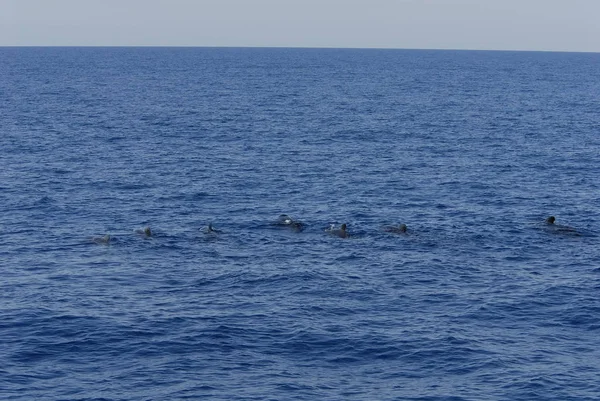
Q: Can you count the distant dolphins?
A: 7